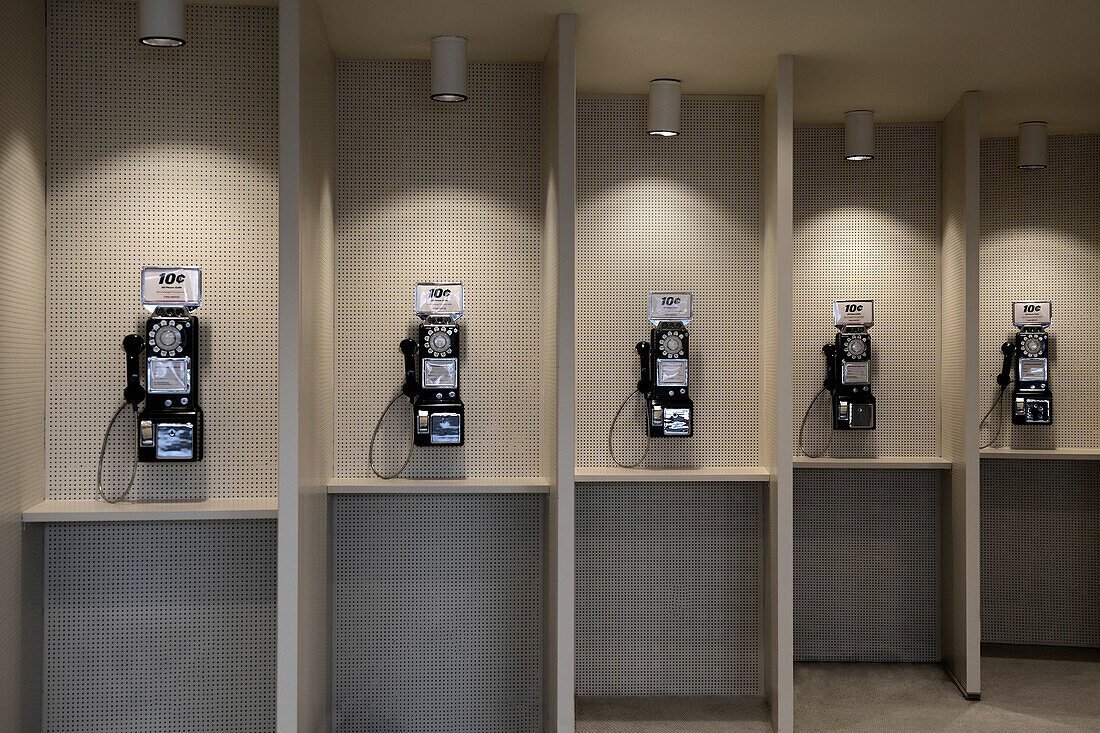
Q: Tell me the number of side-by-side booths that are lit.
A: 5